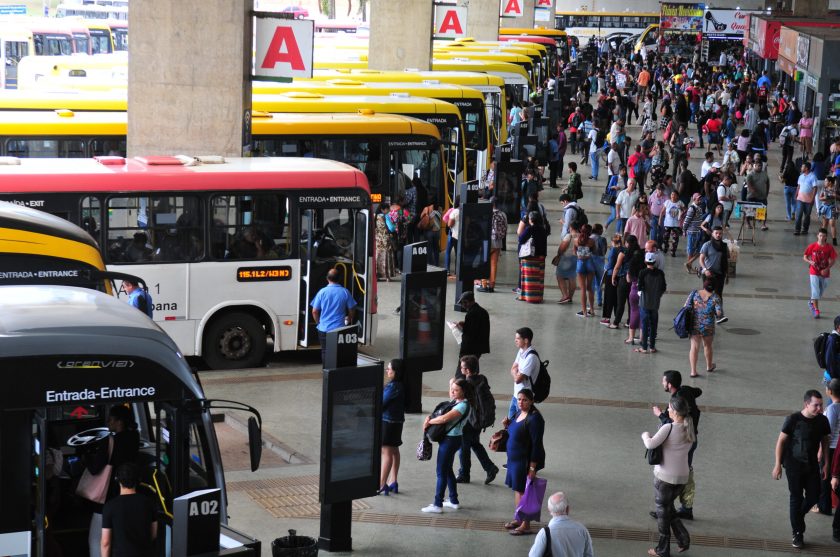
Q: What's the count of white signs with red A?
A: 4